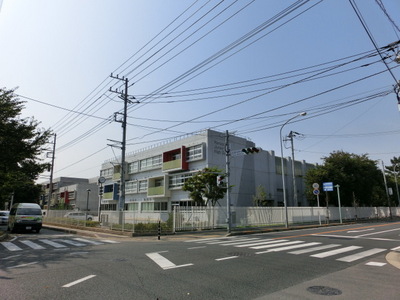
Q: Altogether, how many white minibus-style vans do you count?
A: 1